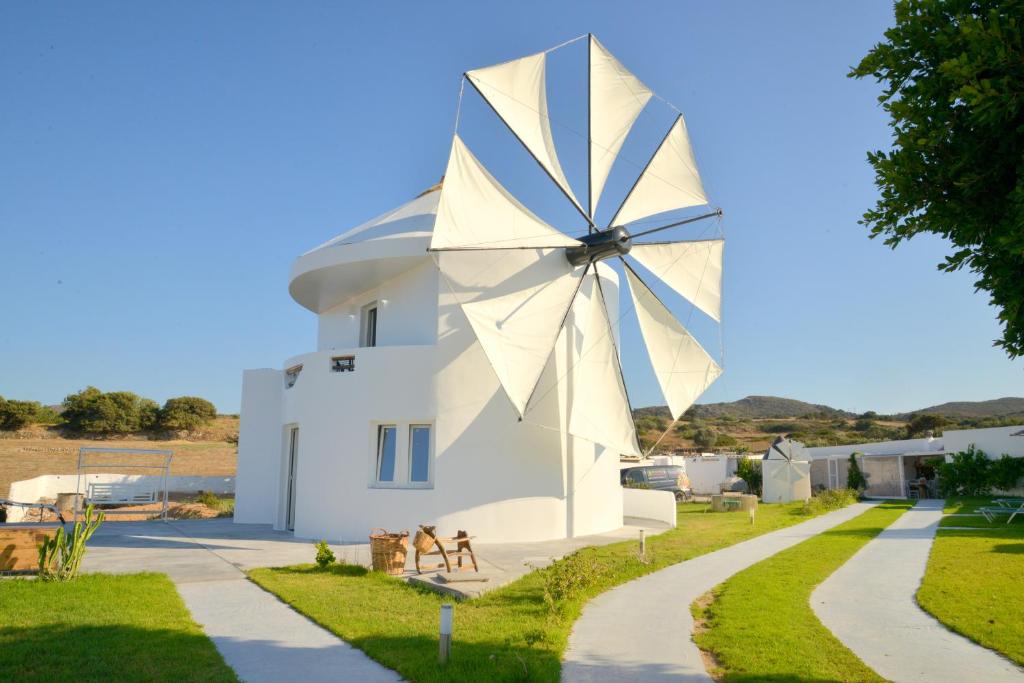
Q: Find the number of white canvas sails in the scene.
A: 8